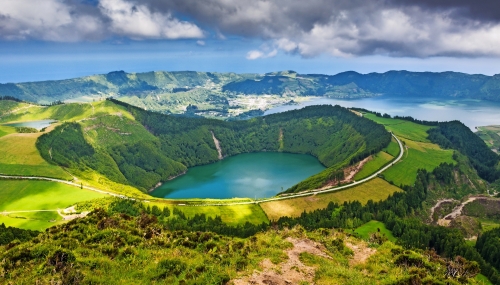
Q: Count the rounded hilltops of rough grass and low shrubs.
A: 1